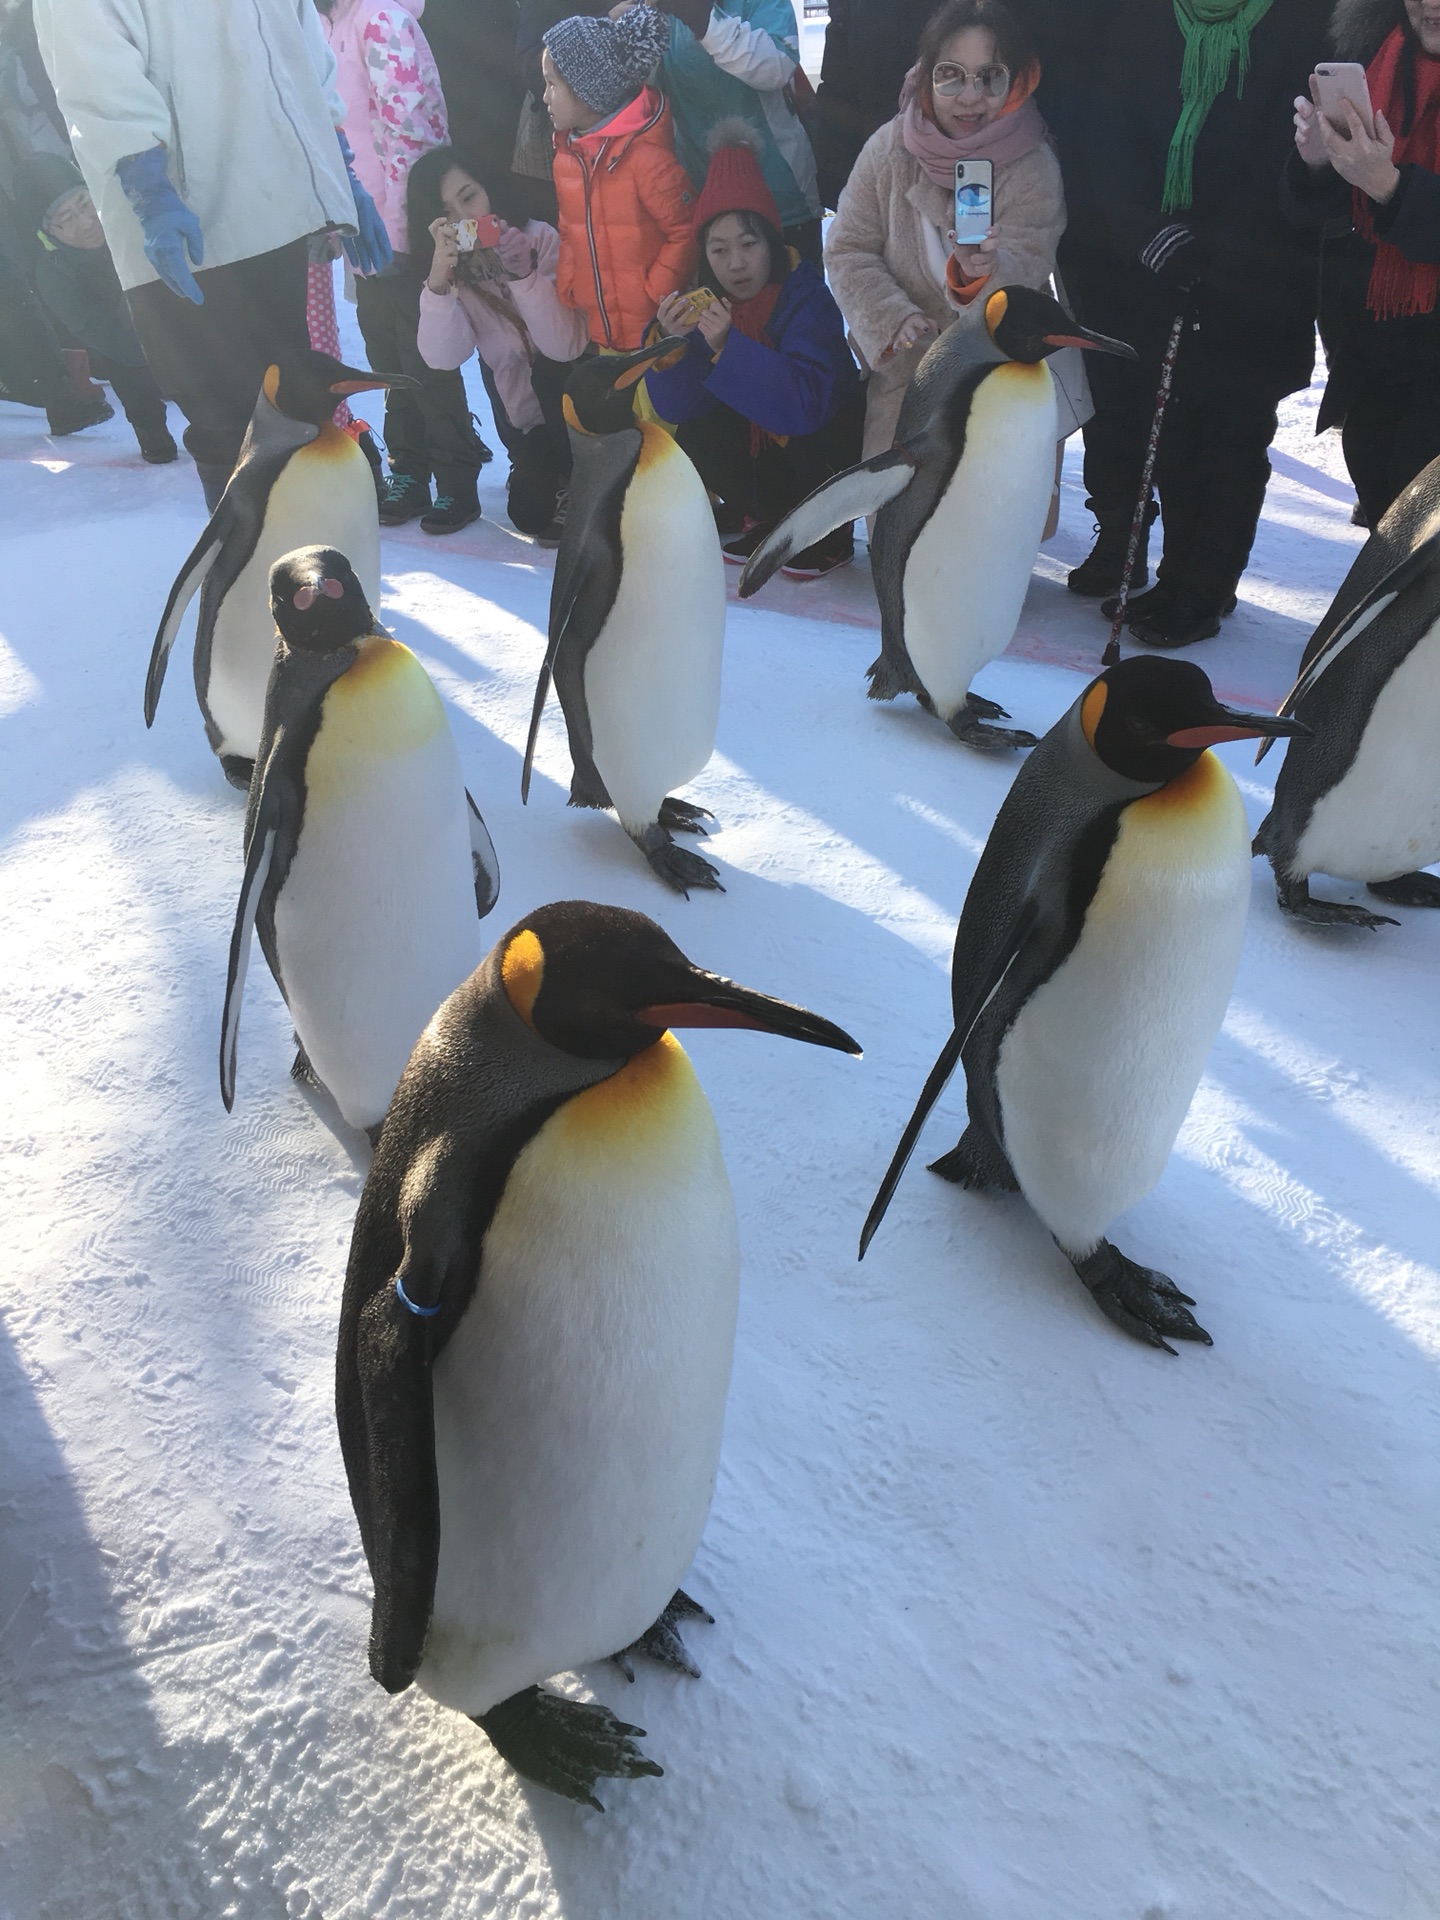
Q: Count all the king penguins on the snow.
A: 7